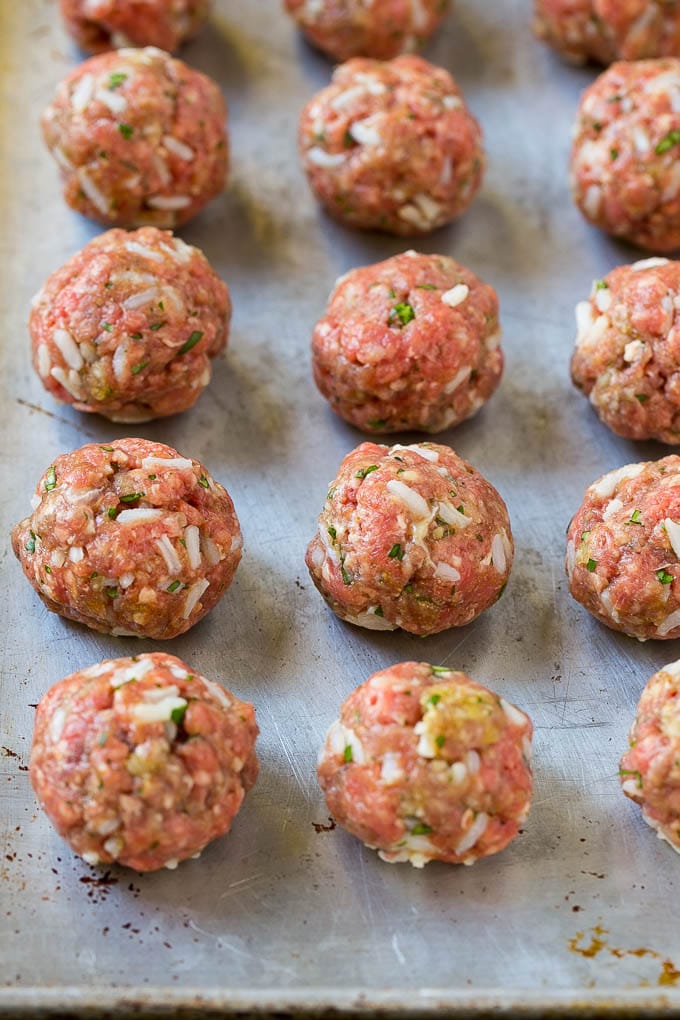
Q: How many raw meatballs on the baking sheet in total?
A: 15